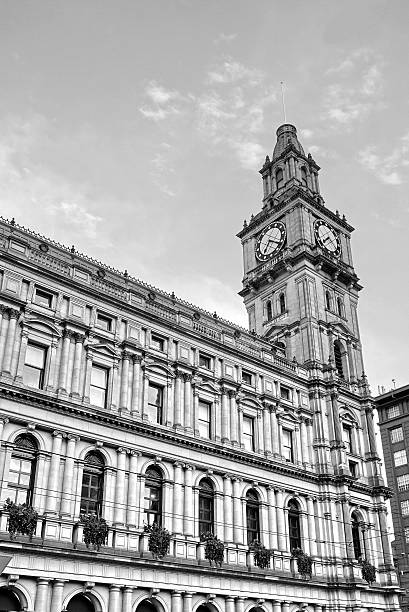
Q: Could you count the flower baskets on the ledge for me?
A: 7